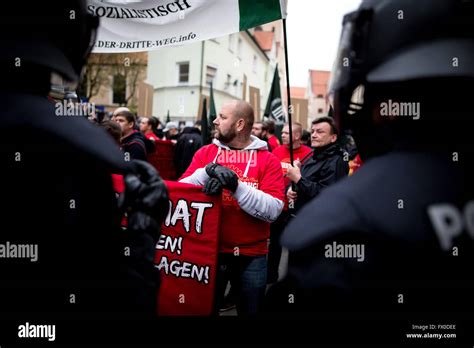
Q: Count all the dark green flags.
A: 3